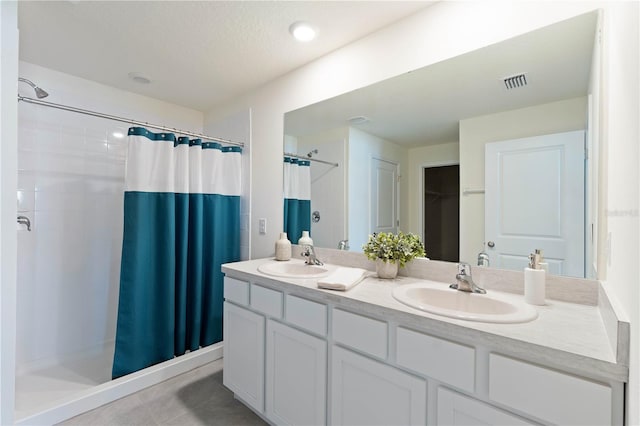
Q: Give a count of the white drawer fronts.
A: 6